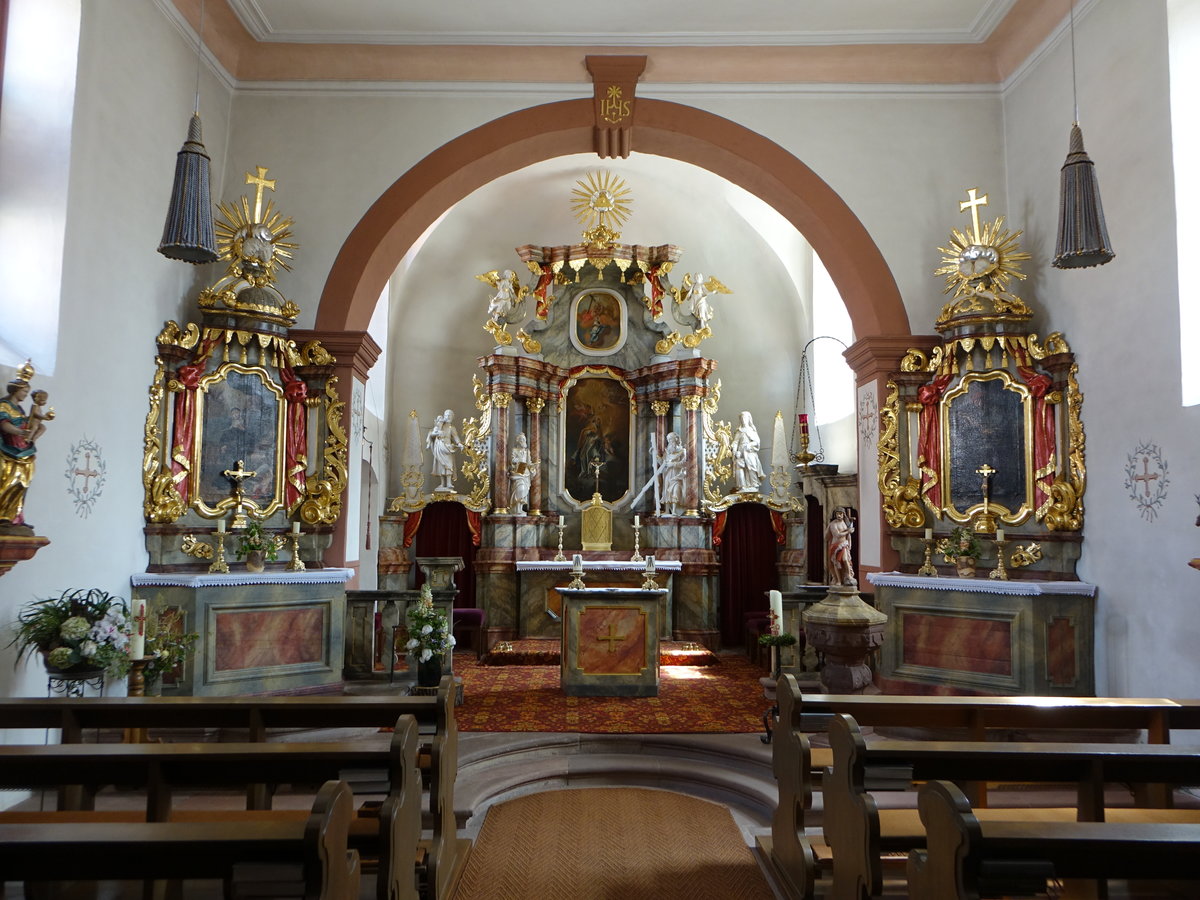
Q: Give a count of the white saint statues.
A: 4